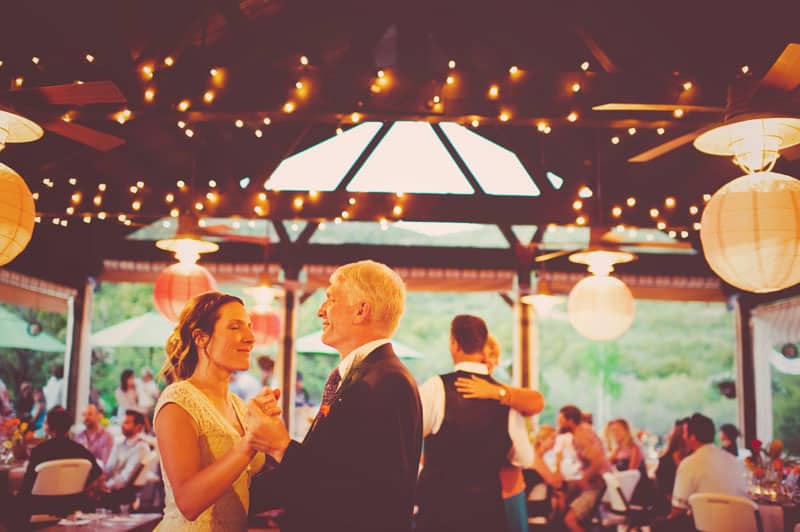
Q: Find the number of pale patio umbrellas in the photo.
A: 3